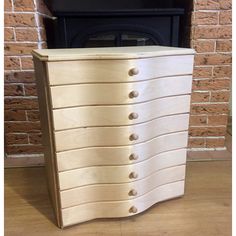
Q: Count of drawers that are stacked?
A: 8